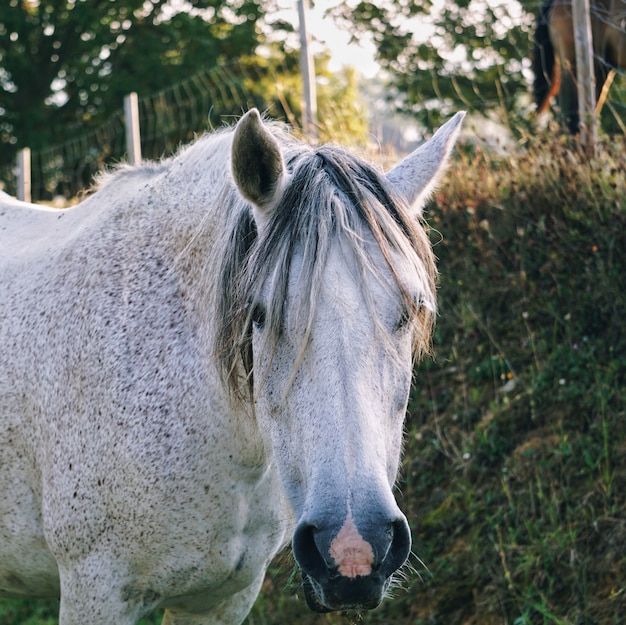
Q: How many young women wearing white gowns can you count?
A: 0